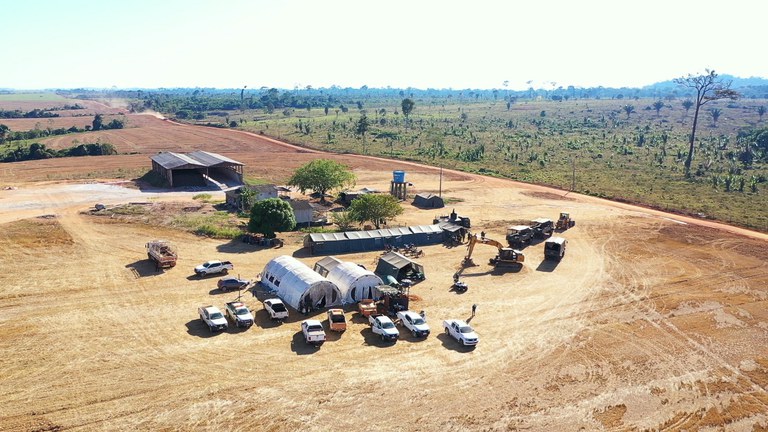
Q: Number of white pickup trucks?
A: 8